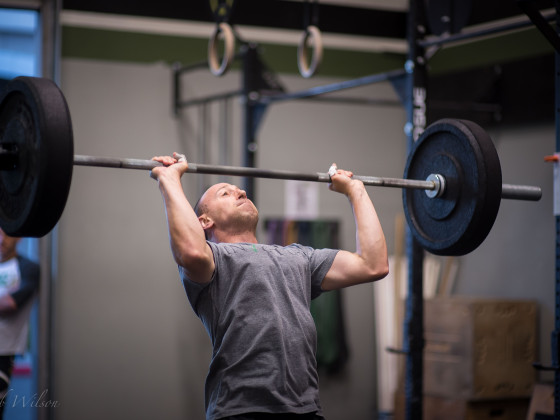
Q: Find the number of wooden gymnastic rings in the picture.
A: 2